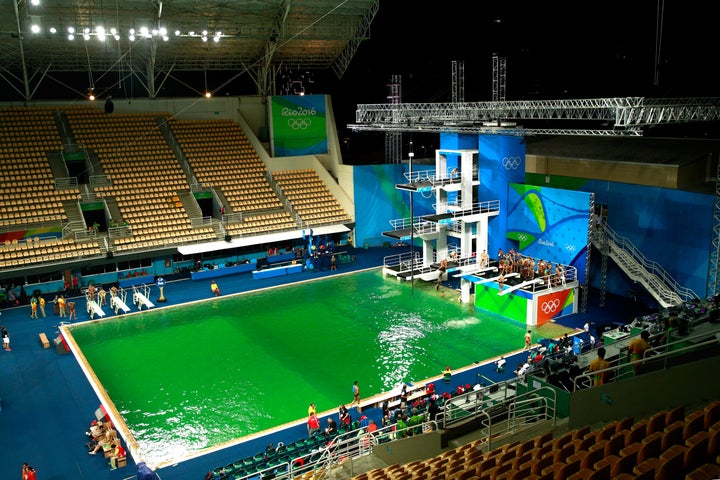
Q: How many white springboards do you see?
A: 6